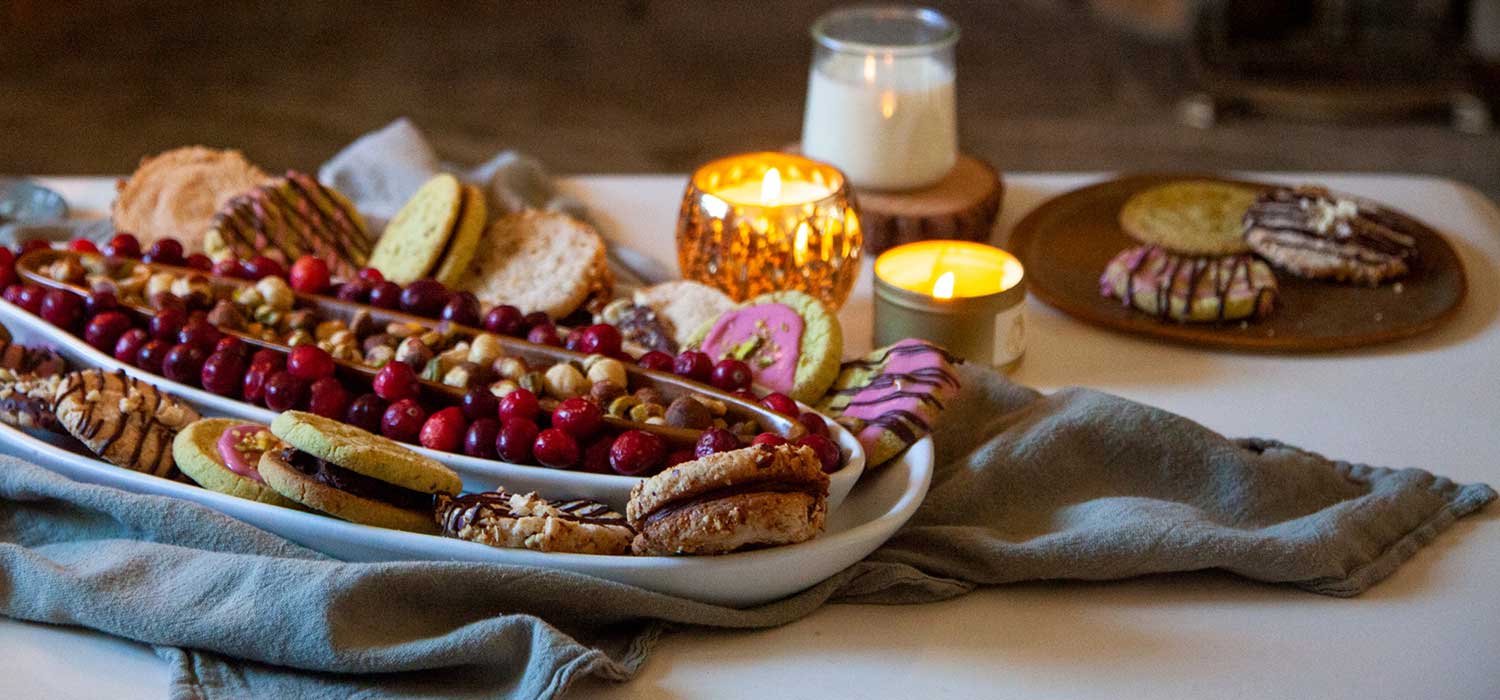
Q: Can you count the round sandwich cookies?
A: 3